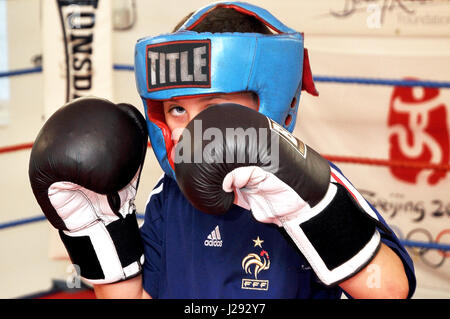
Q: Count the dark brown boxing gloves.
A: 2